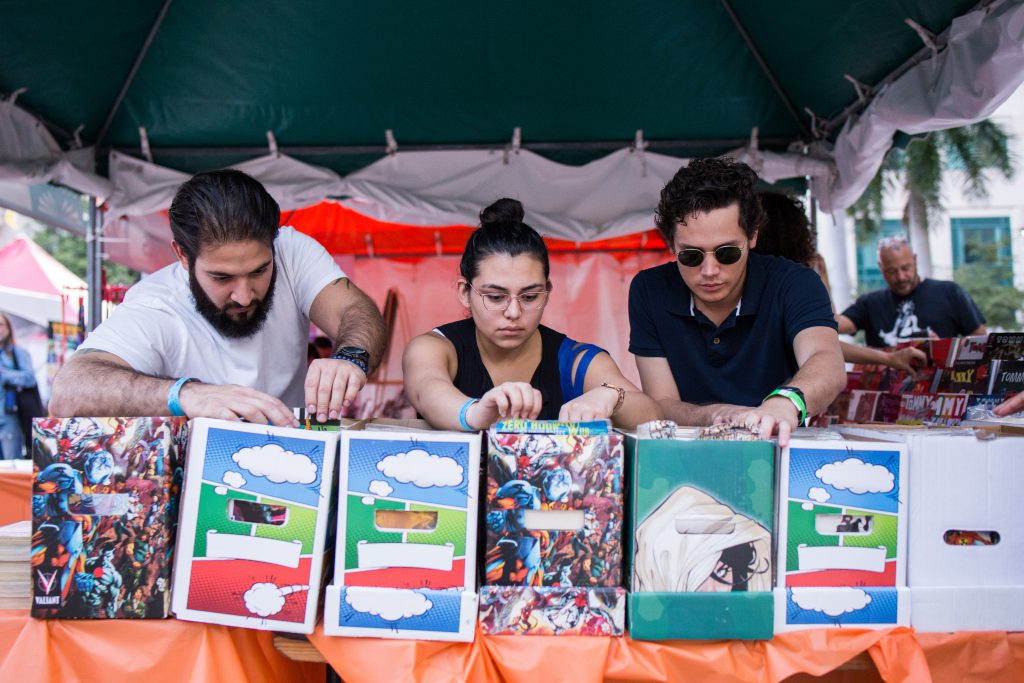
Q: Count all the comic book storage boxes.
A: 7